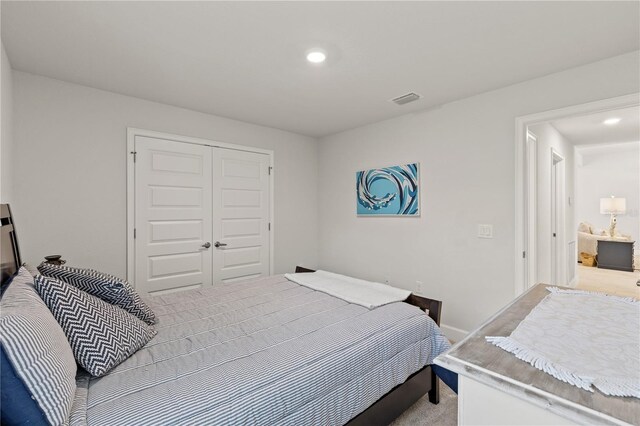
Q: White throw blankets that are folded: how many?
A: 1